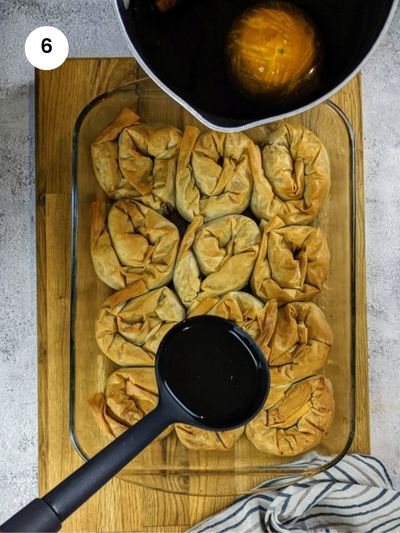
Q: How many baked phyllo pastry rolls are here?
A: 12